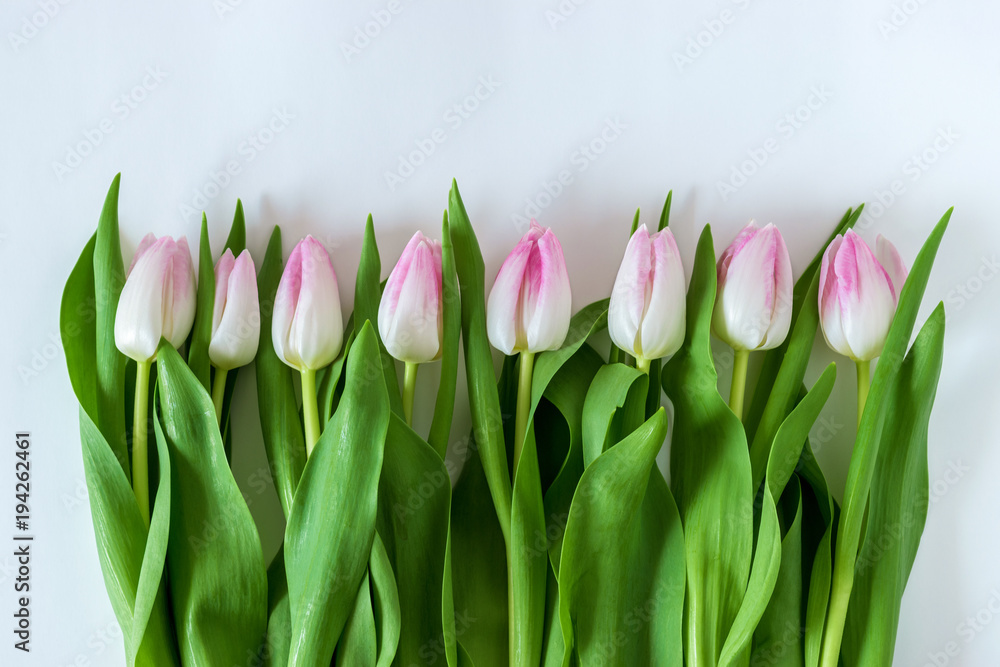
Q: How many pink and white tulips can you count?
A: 8